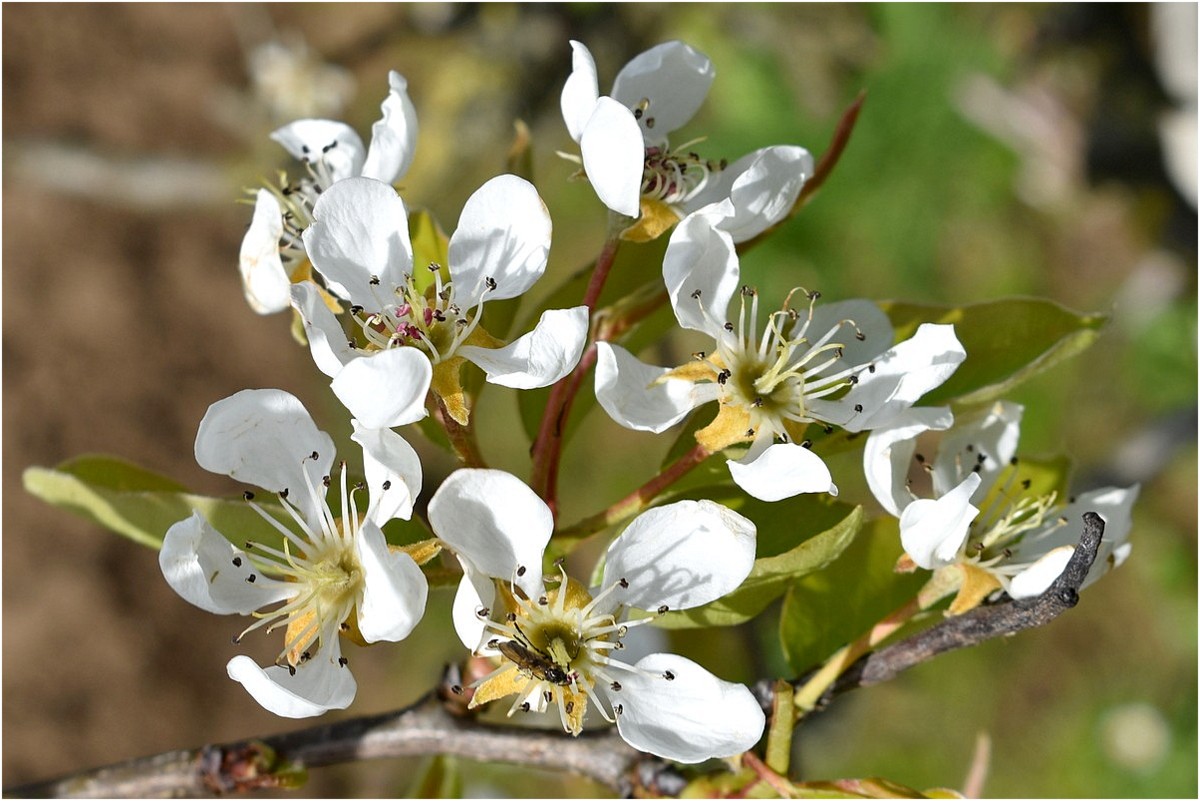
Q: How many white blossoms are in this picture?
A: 7